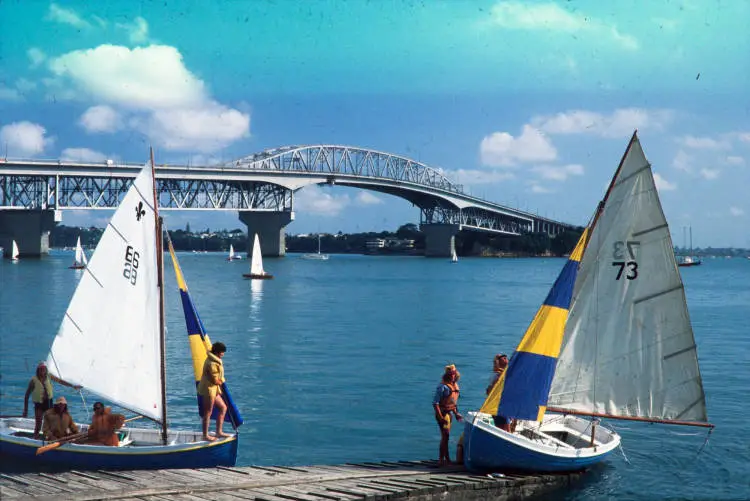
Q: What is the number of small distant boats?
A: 7